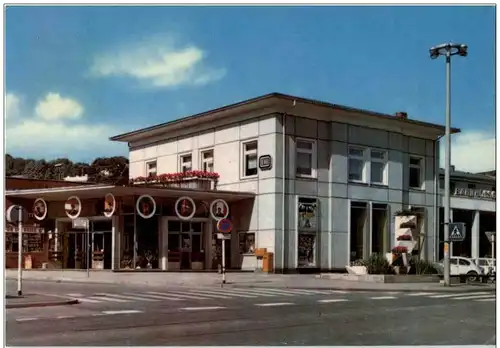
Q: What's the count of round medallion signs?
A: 6